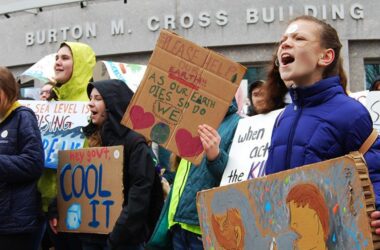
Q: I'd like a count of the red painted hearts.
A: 2